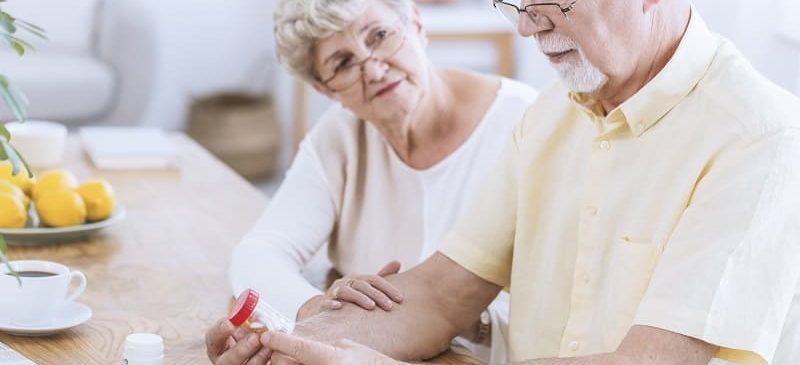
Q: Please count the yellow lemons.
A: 6